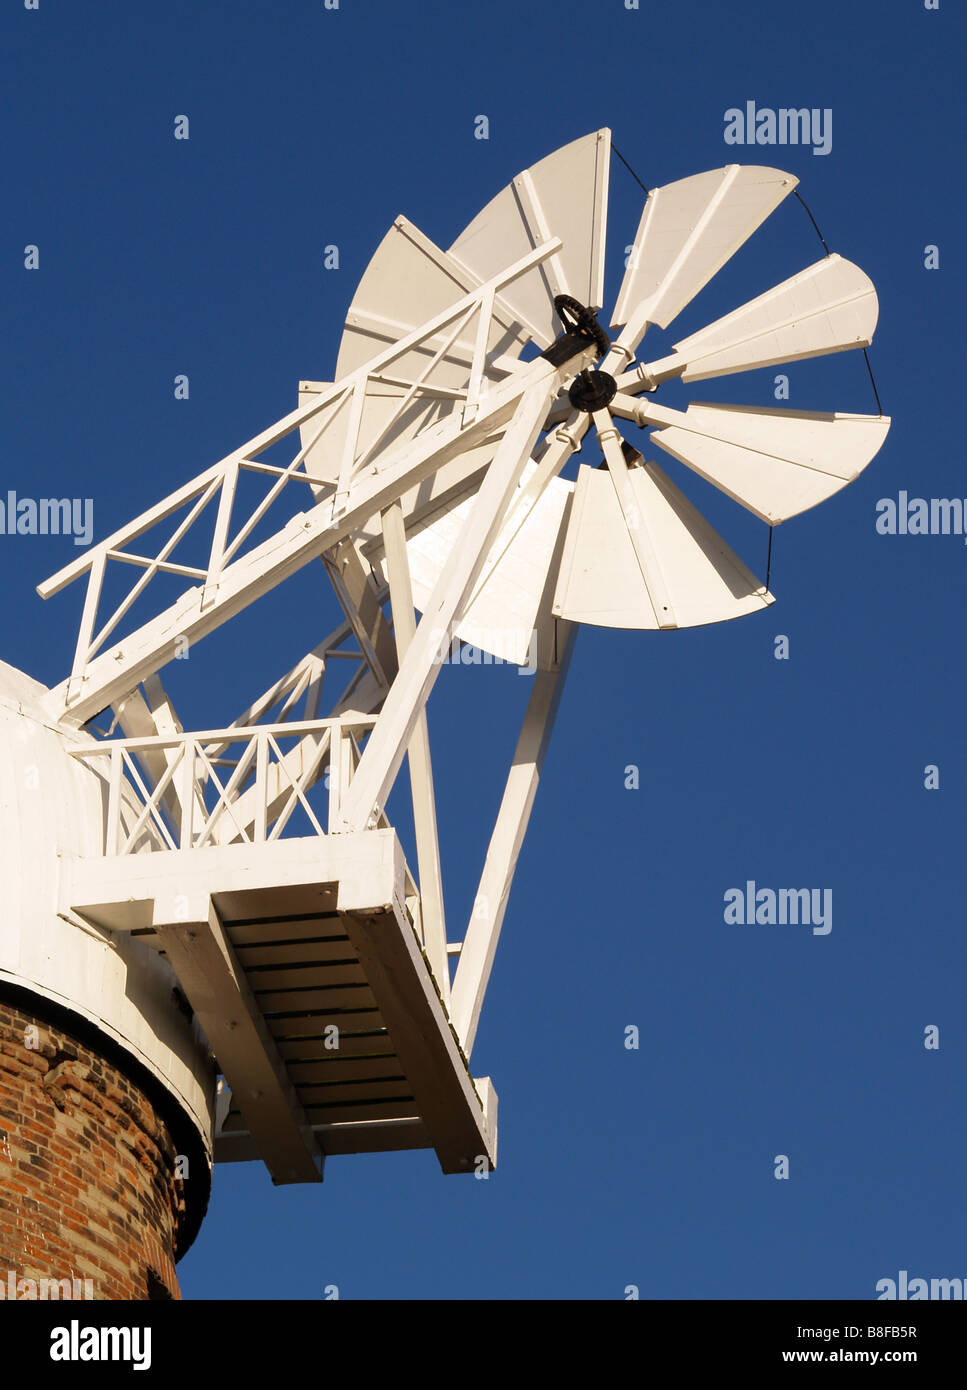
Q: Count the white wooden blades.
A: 8